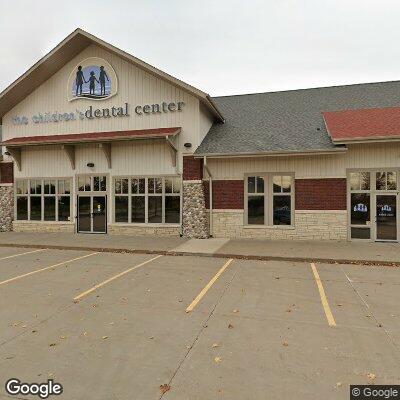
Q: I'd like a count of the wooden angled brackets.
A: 4